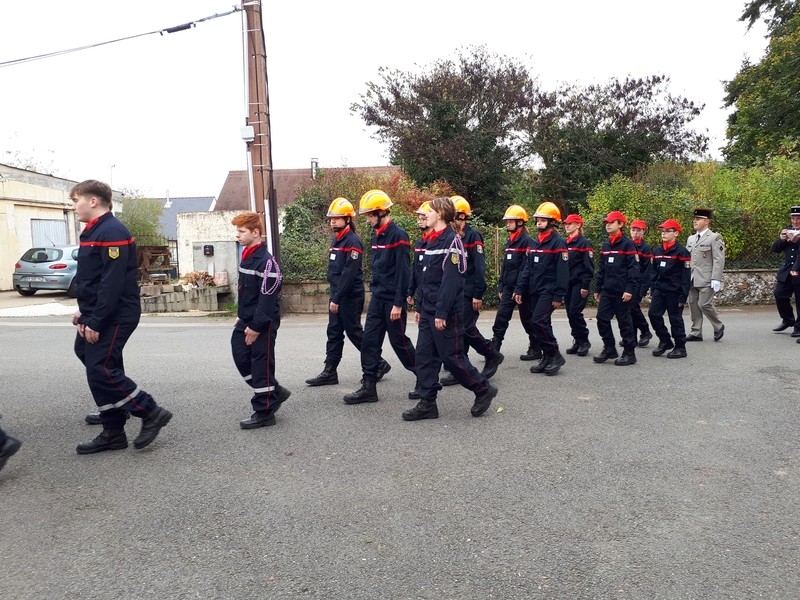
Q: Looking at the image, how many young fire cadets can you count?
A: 13